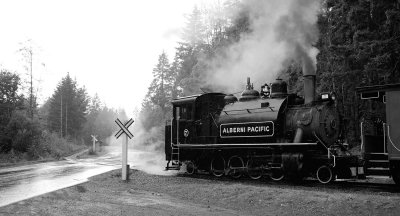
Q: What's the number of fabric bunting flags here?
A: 0